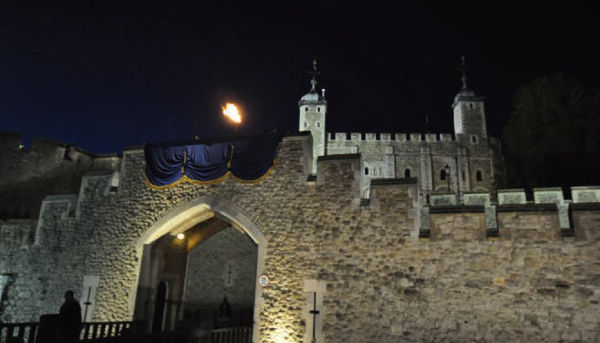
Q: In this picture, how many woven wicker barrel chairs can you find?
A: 0